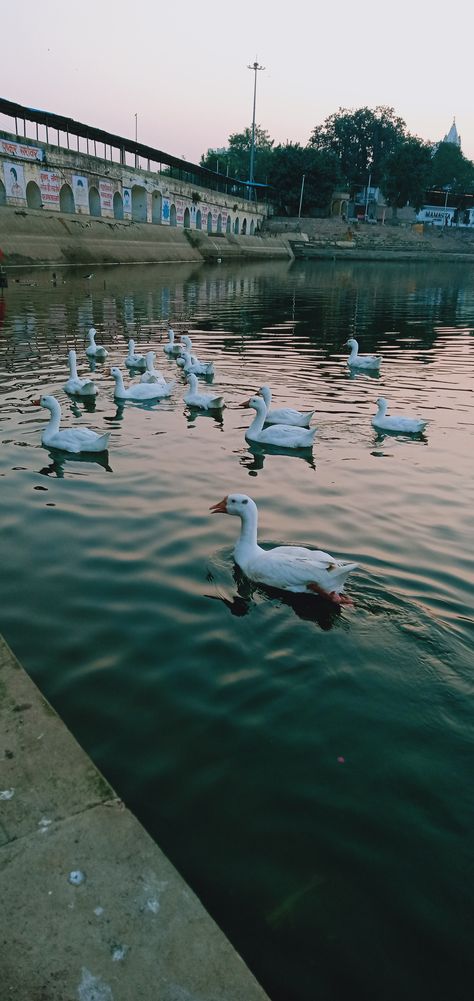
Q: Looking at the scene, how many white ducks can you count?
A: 15